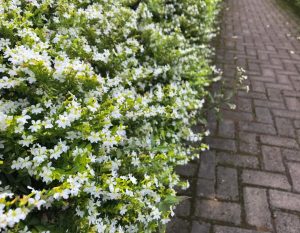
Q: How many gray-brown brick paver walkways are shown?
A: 1